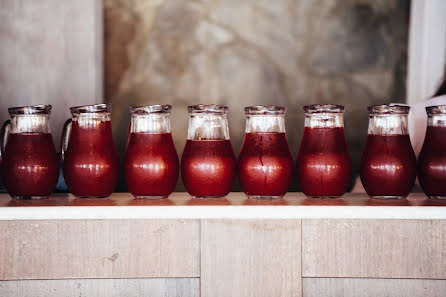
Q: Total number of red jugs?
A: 8